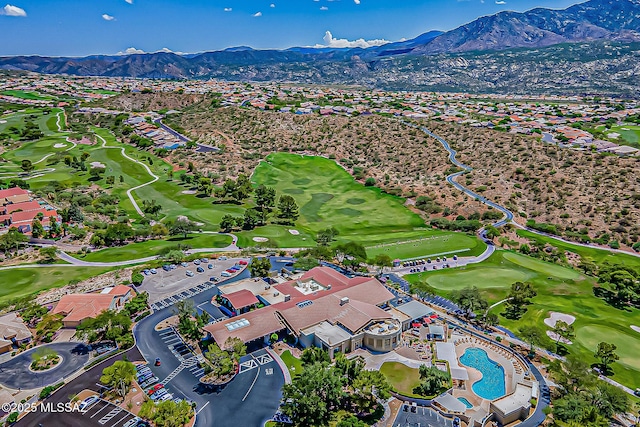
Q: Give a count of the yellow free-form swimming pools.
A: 0